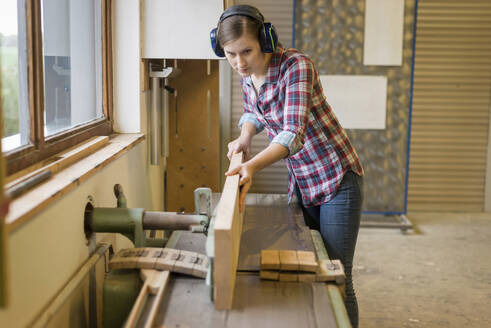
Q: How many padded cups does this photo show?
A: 2